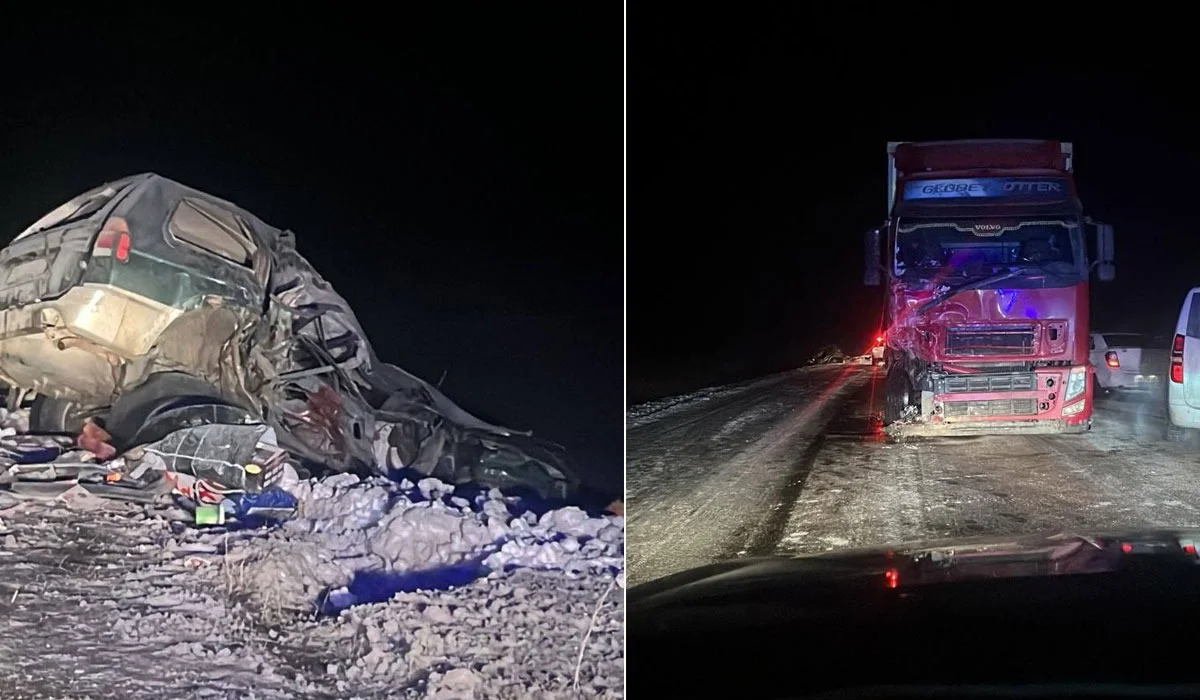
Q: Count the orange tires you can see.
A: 0